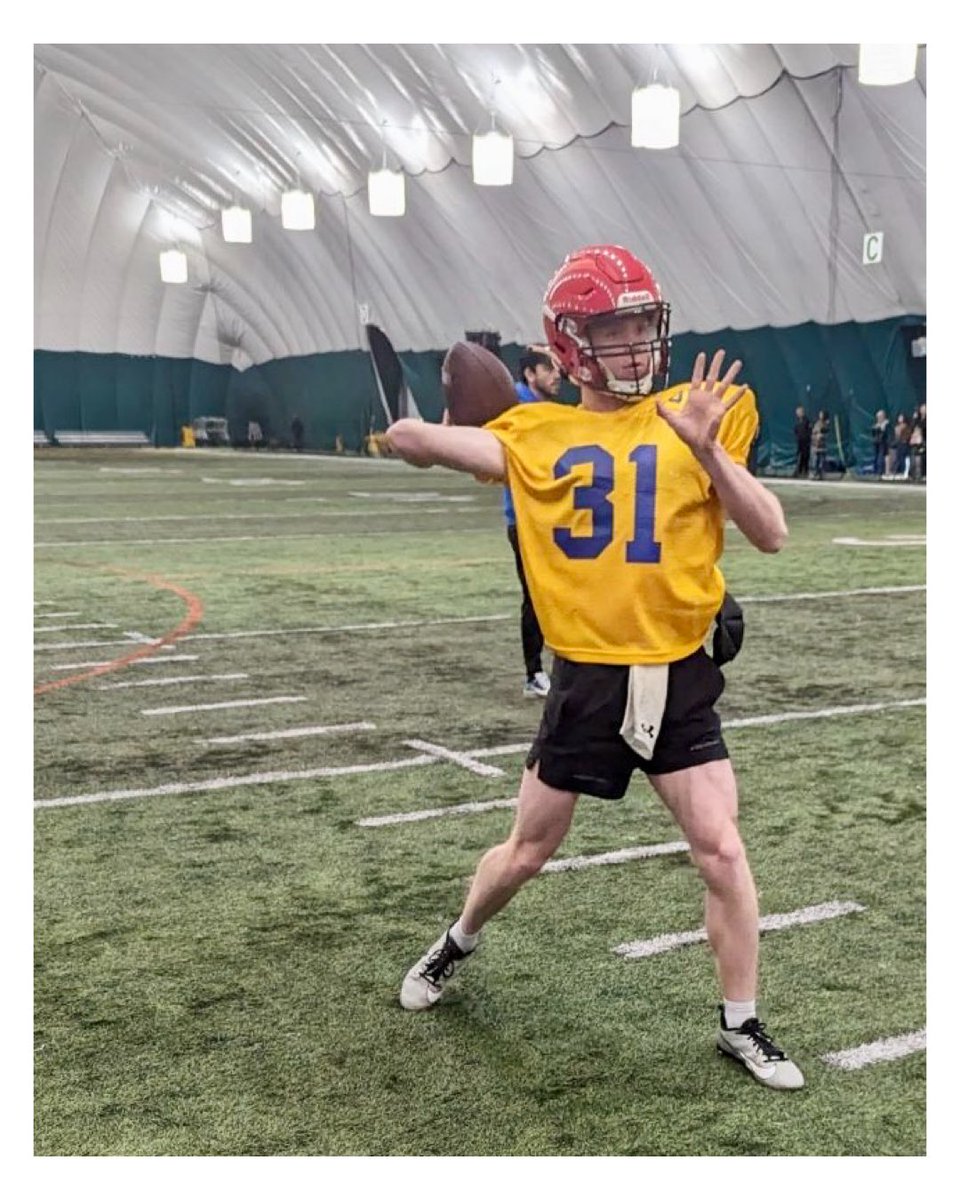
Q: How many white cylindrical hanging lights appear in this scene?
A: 7